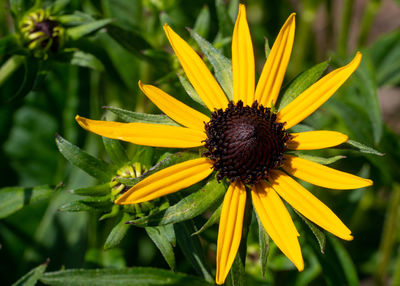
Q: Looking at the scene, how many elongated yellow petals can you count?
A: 12